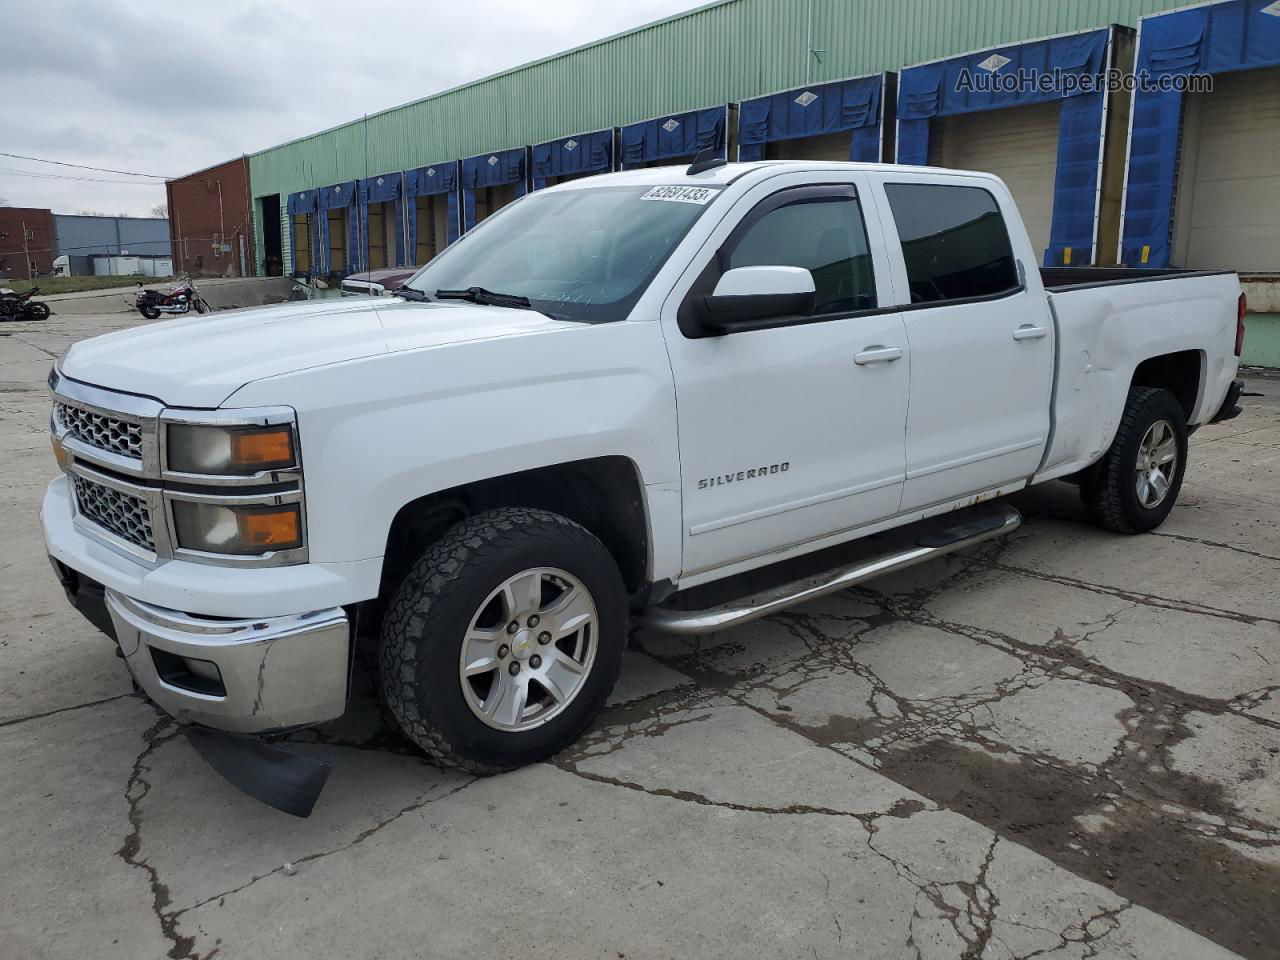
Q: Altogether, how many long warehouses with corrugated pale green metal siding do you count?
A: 1